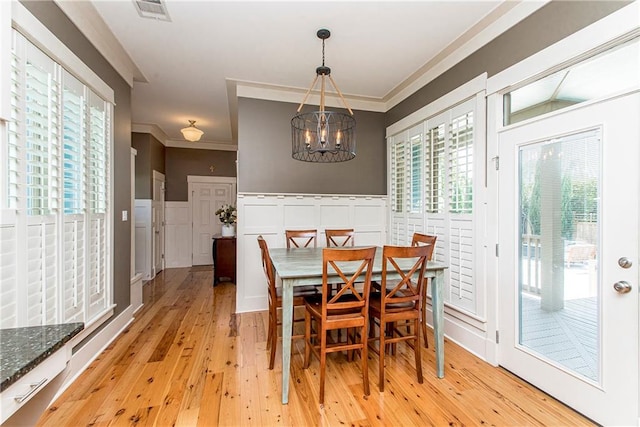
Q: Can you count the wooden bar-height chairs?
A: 6